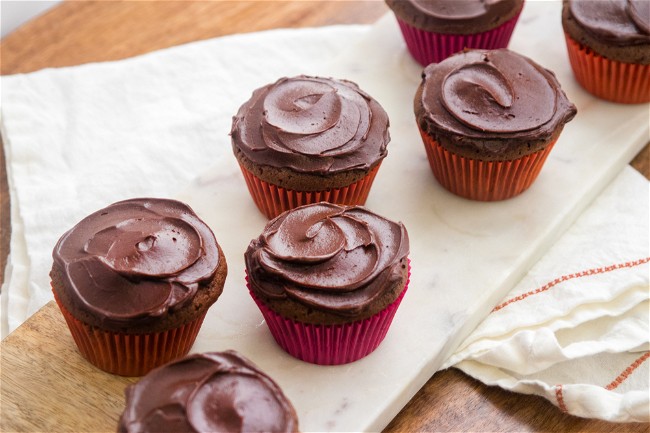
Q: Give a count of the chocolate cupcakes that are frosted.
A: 7